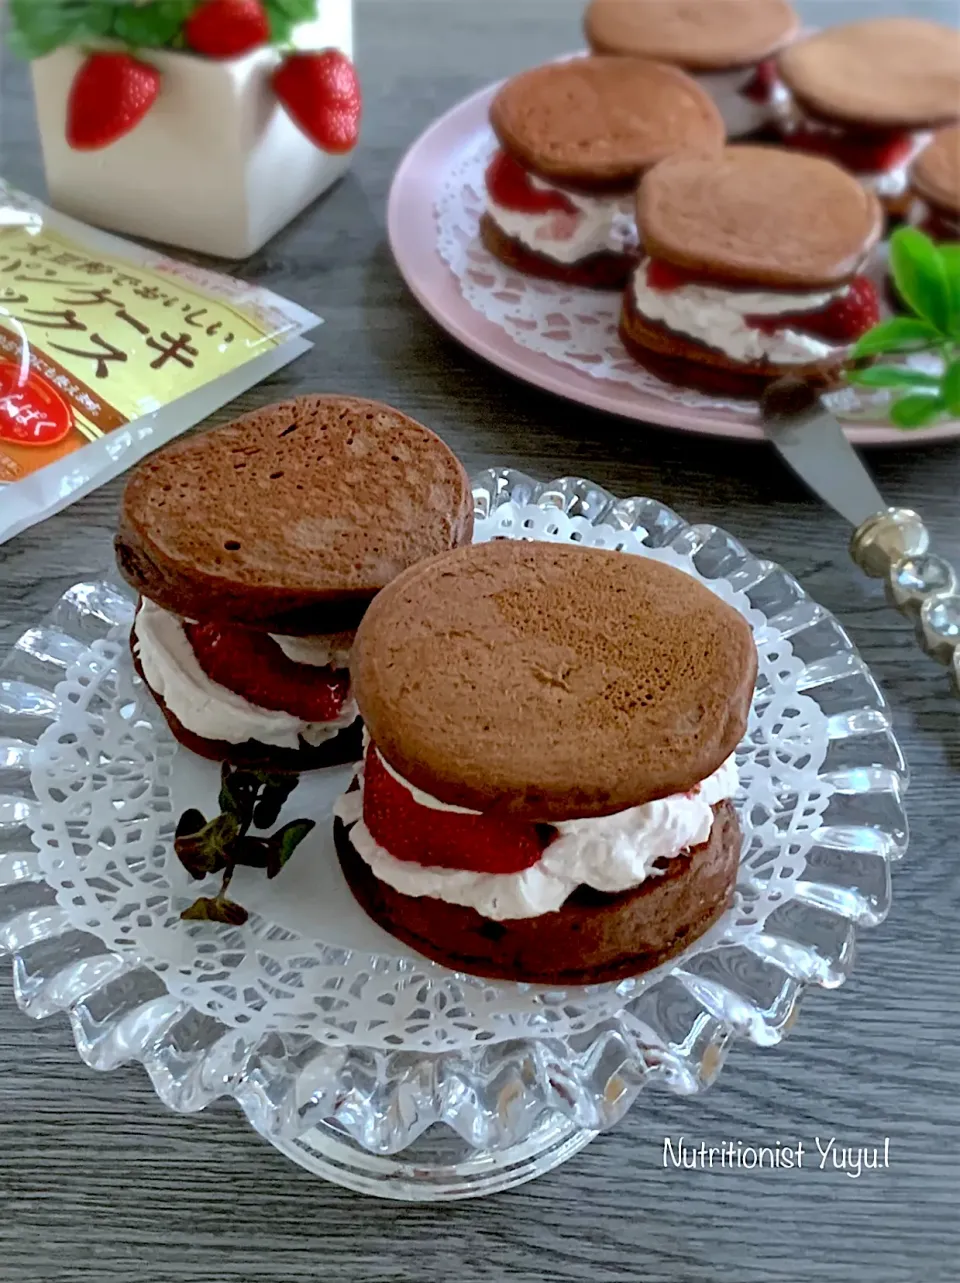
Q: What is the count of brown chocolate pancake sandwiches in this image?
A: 7